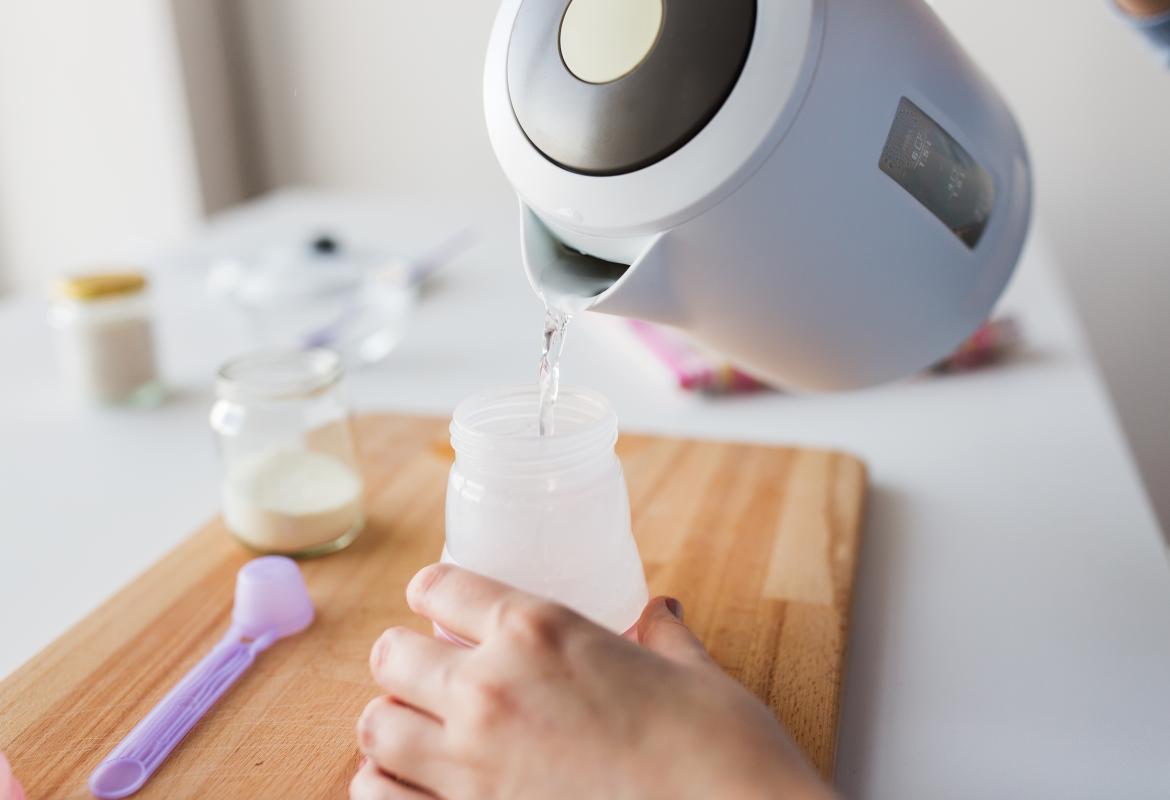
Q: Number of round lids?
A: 2